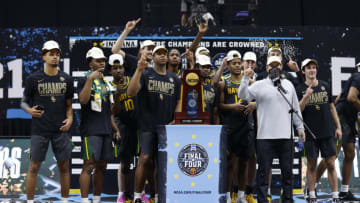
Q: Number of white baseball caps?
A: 12